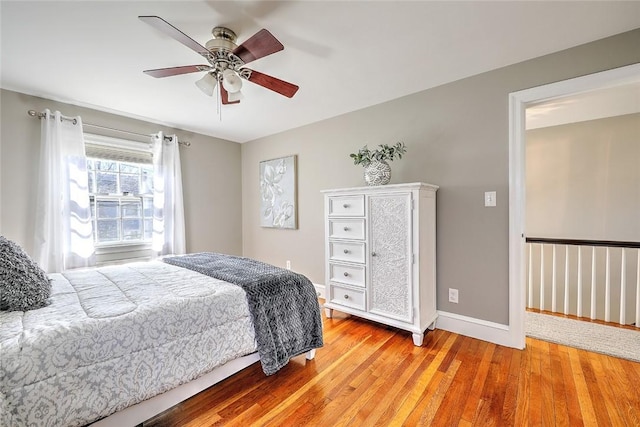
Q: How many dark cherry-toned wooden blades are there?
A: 5